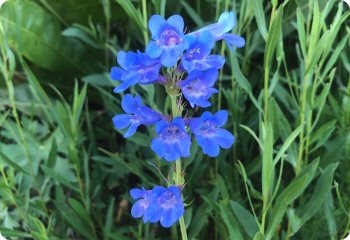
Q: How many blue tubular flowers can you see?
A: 10